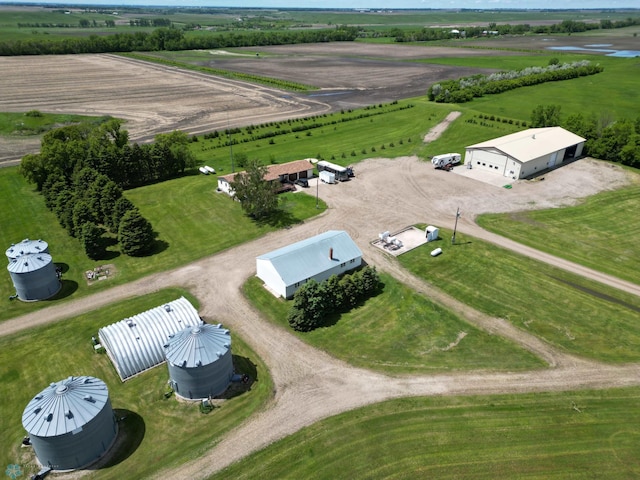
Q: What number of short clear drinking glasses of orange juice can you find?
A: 0